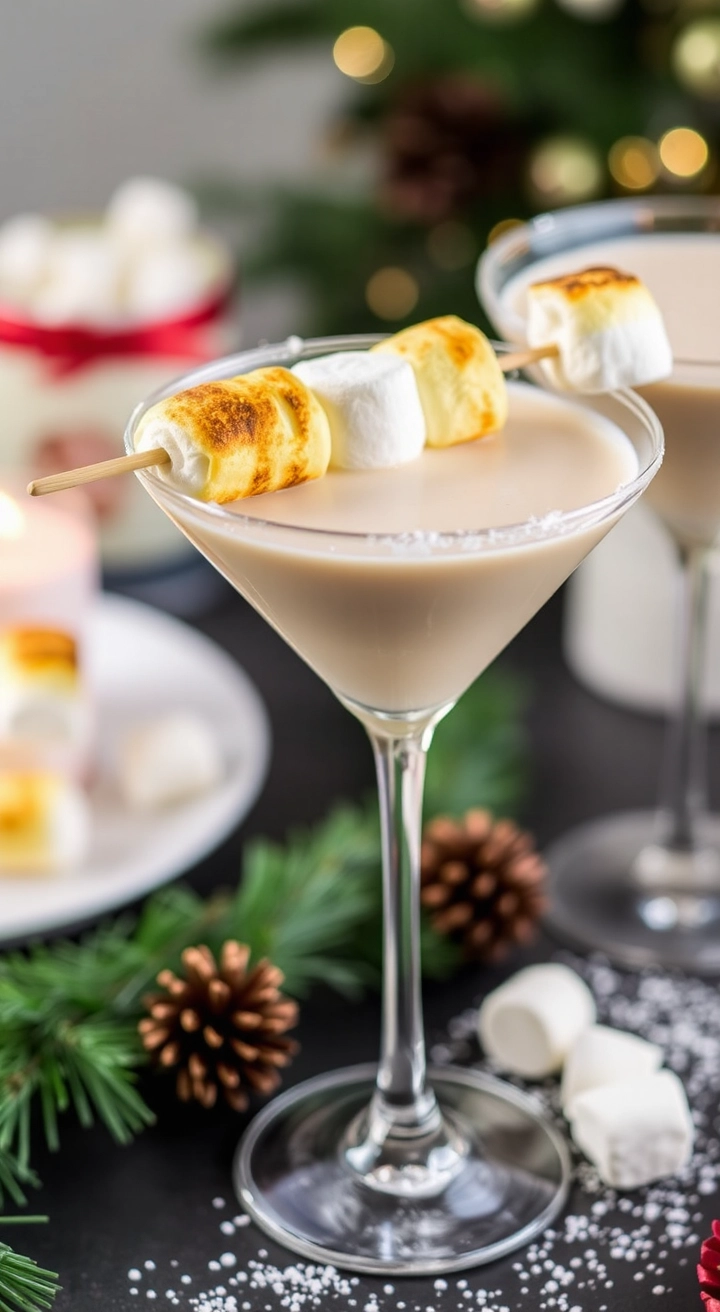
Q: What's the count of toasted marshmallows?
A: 5